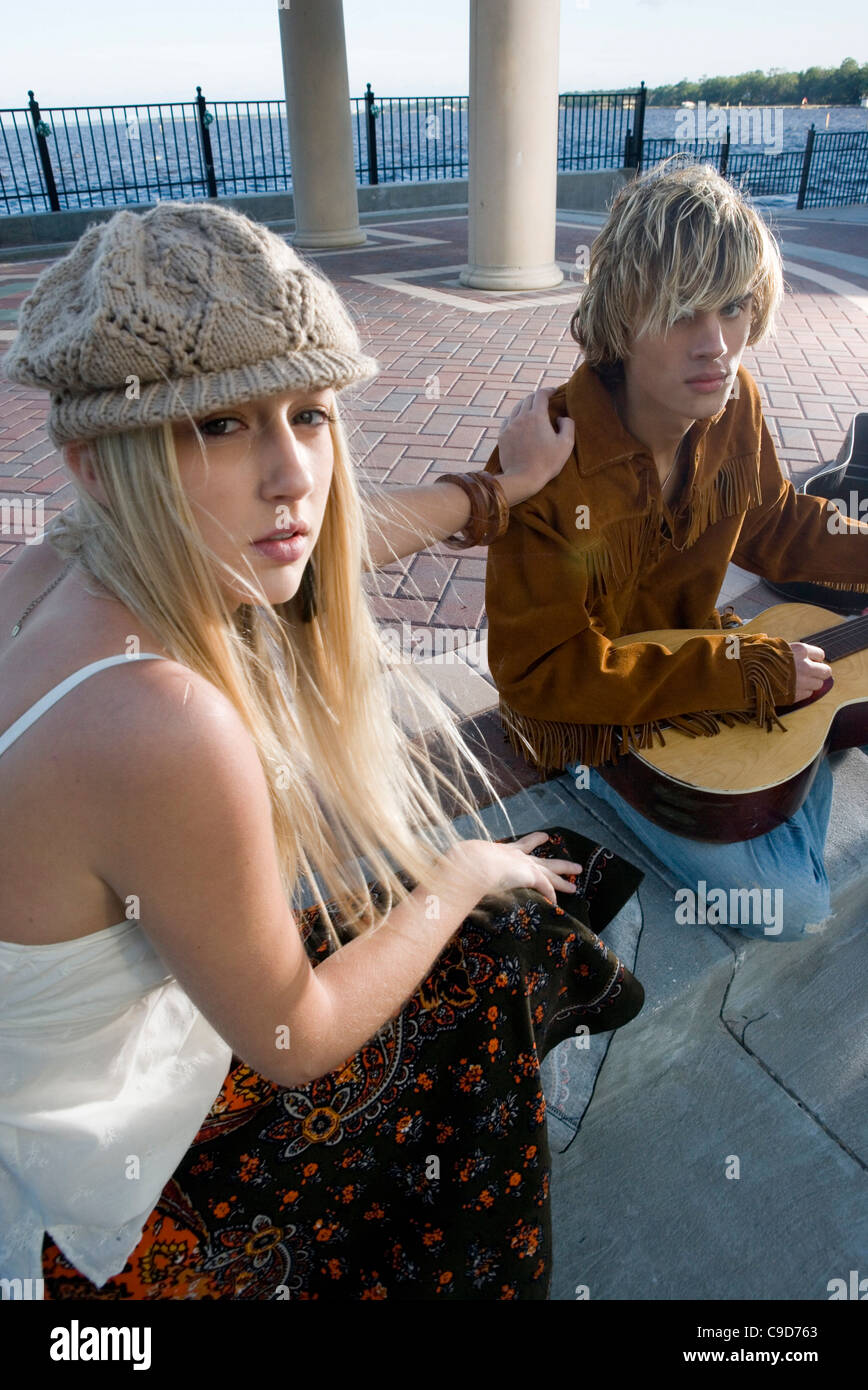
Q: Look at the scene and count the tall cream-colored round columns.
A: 2